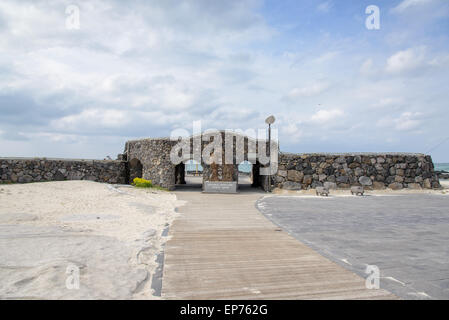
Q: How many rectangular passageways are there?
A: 0